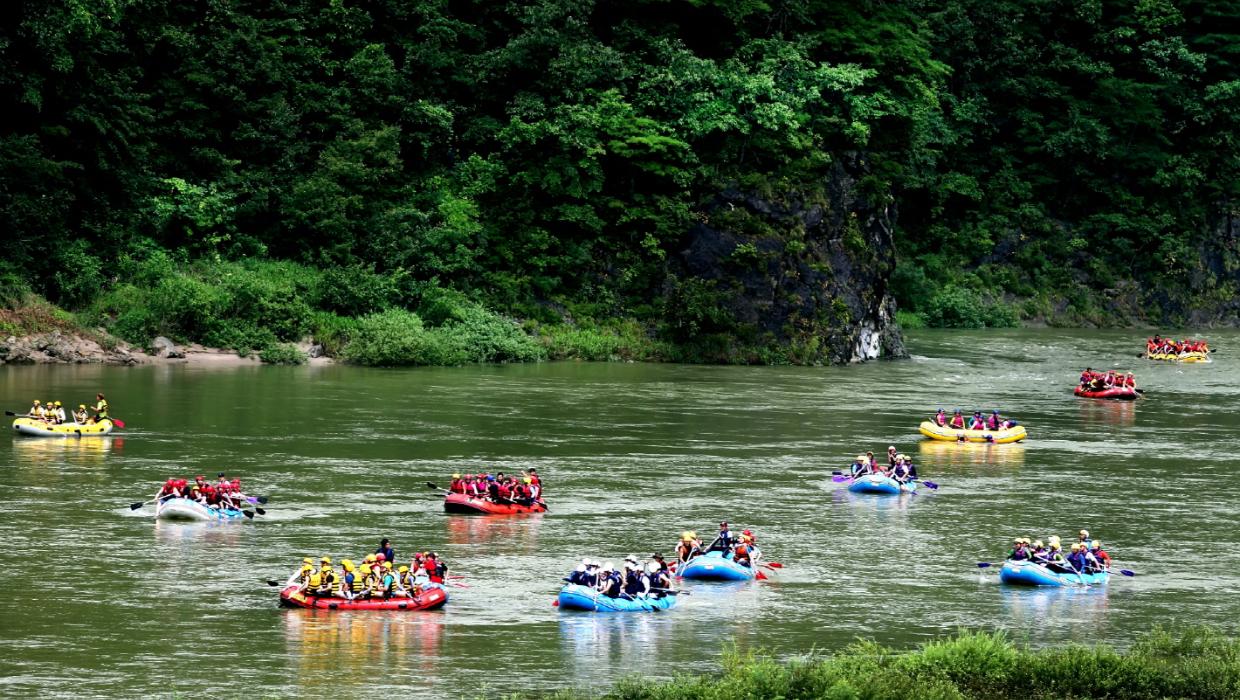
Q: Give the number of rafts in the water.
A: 11